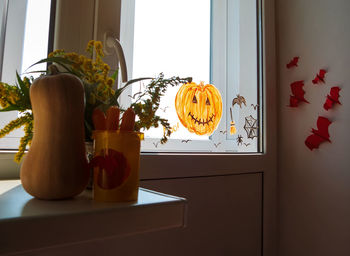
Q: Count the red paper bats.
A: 5